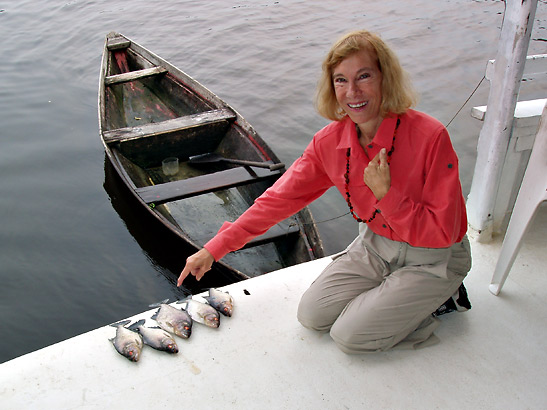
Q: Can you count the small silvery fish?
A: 5